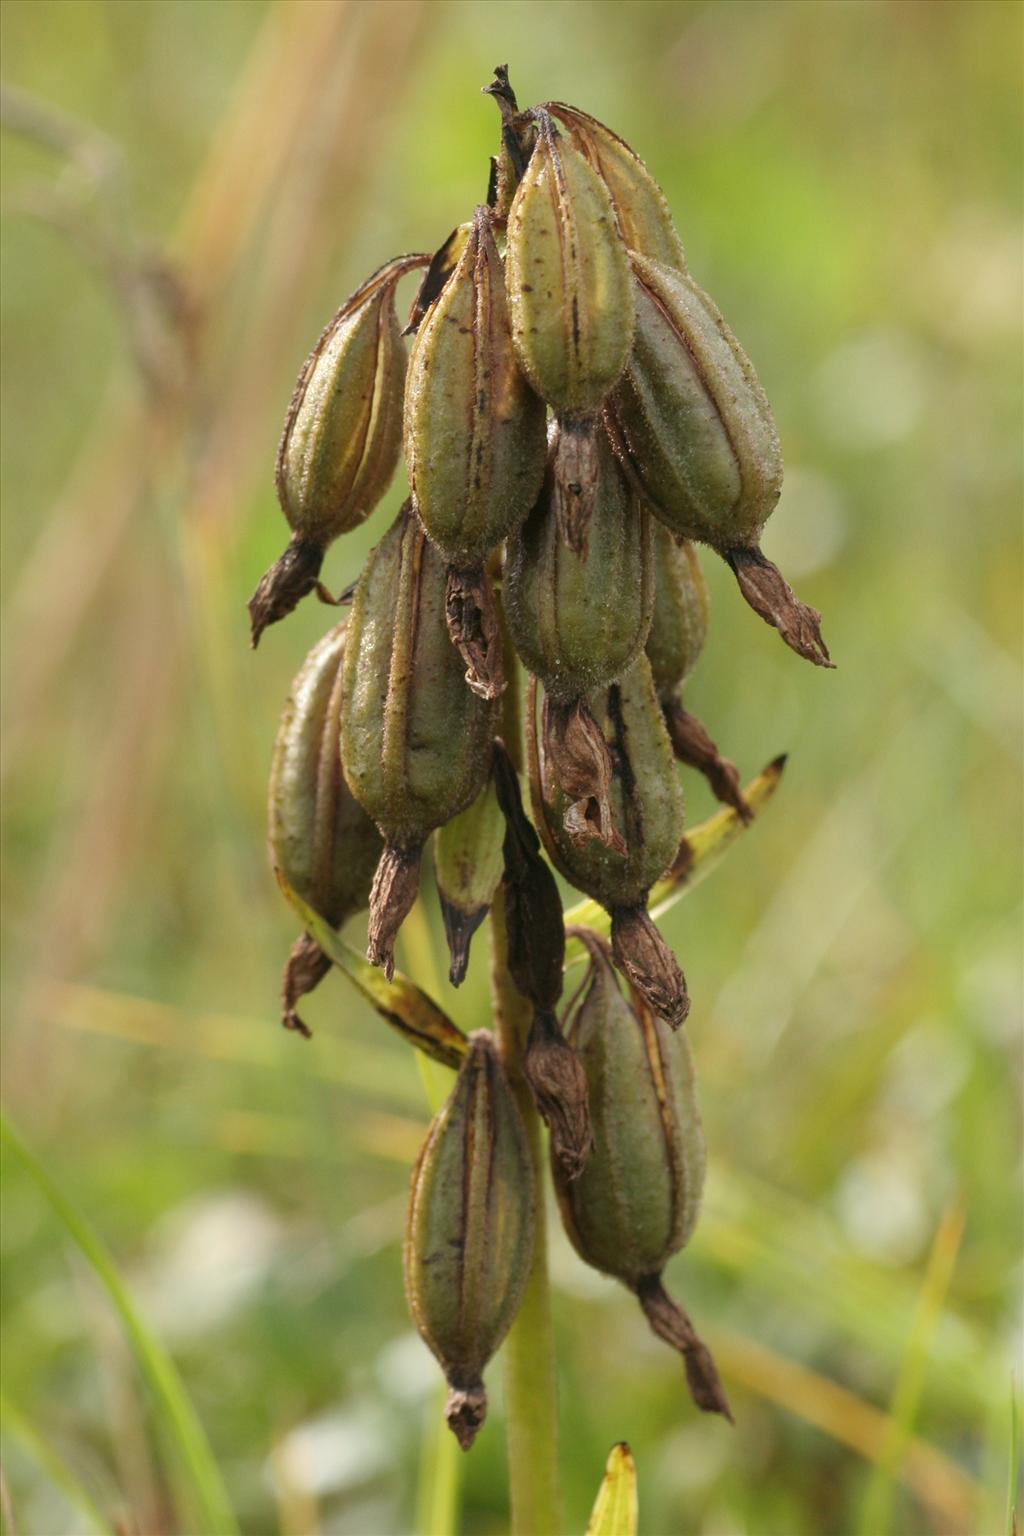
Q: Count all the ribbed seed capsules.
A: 12